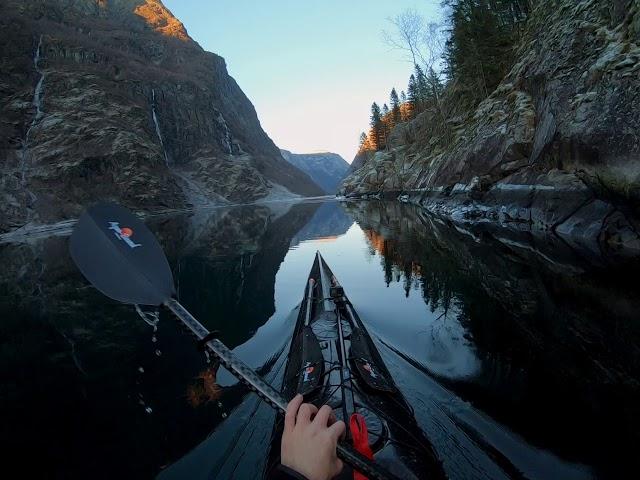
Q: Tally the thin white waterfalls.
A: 3